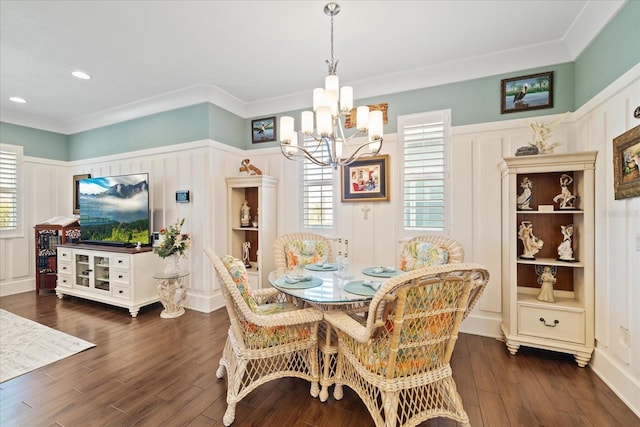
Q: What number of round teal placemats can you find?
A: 4